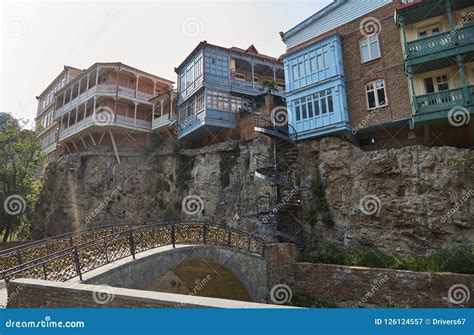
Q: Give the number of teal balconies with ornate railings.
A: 2